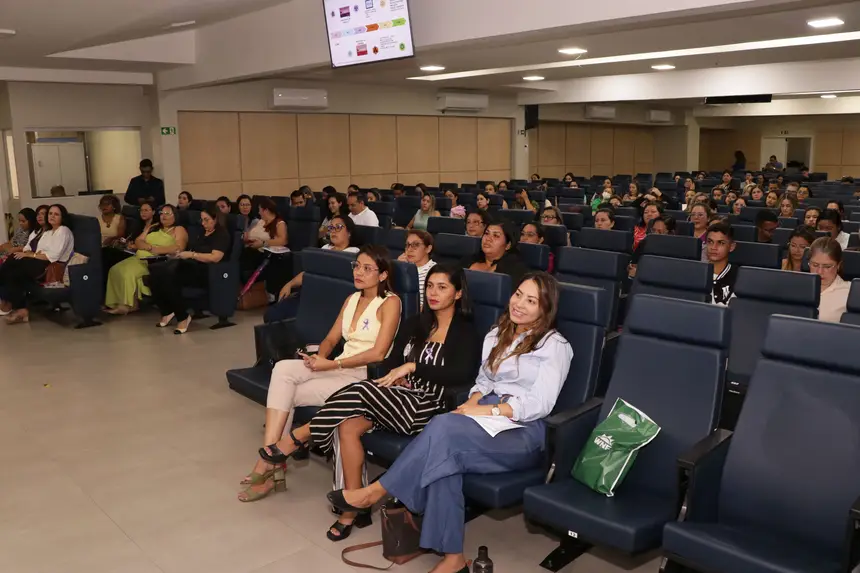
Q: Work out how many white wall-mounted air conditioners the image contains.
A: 4